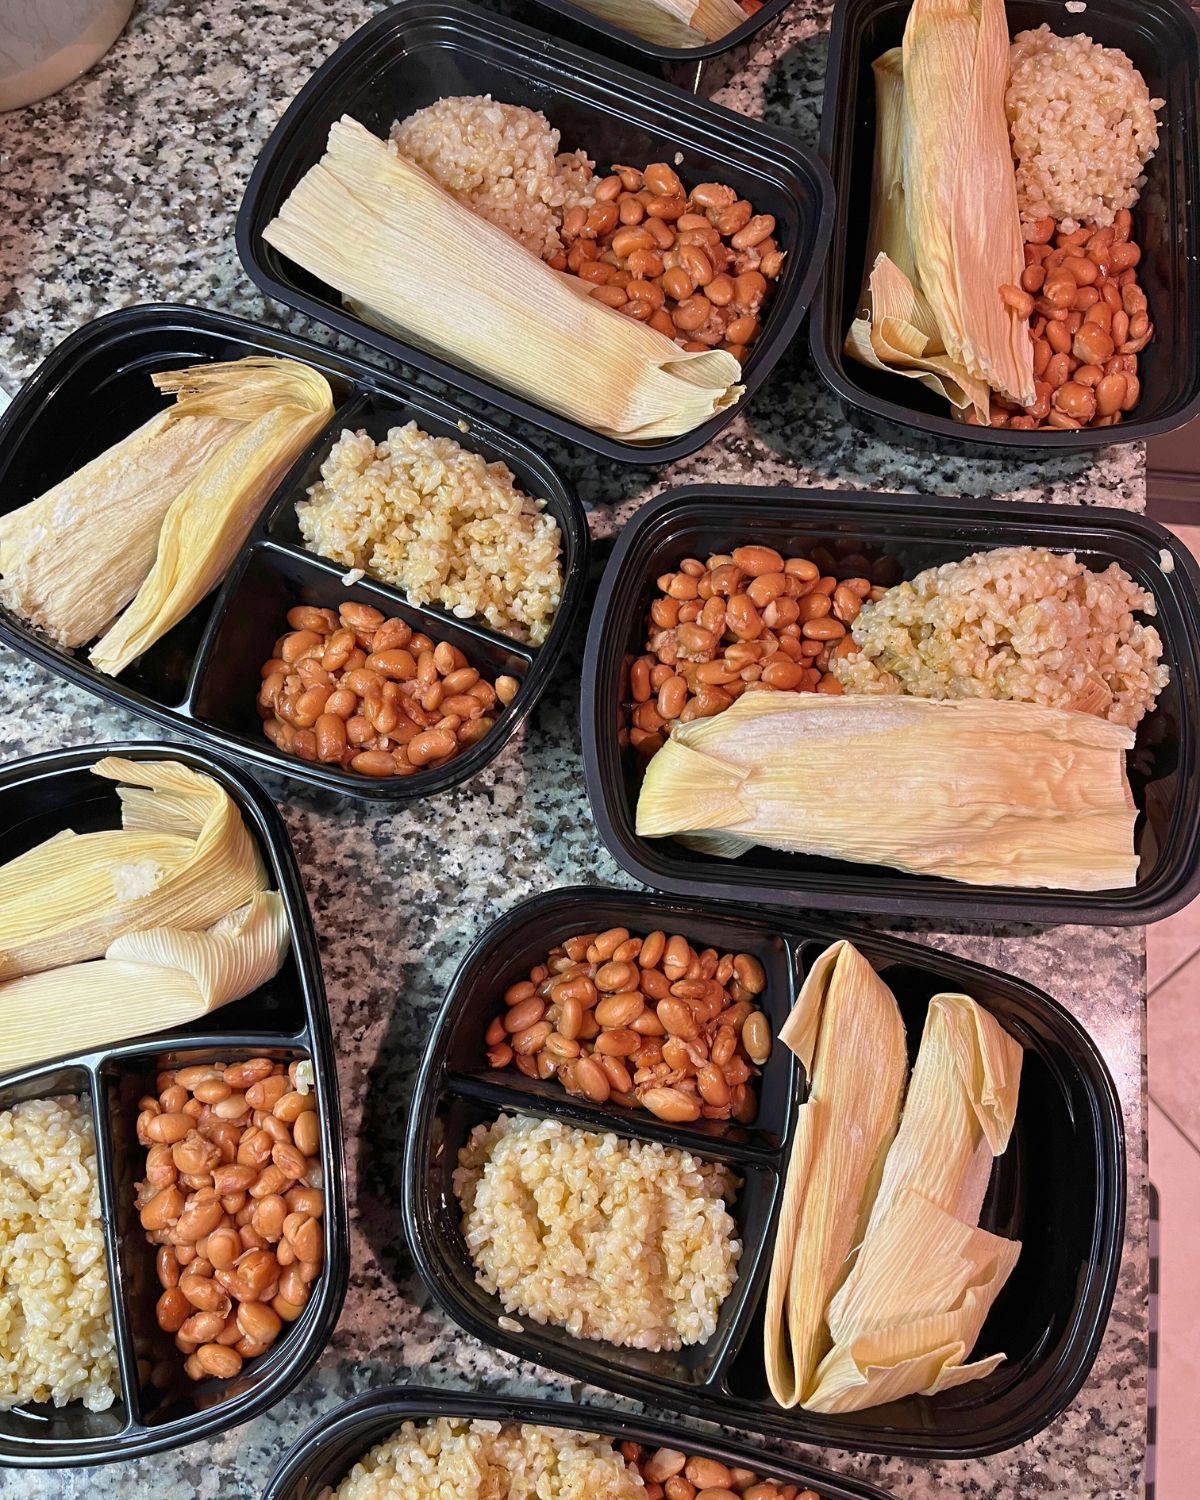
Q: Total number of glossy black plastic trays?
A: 8